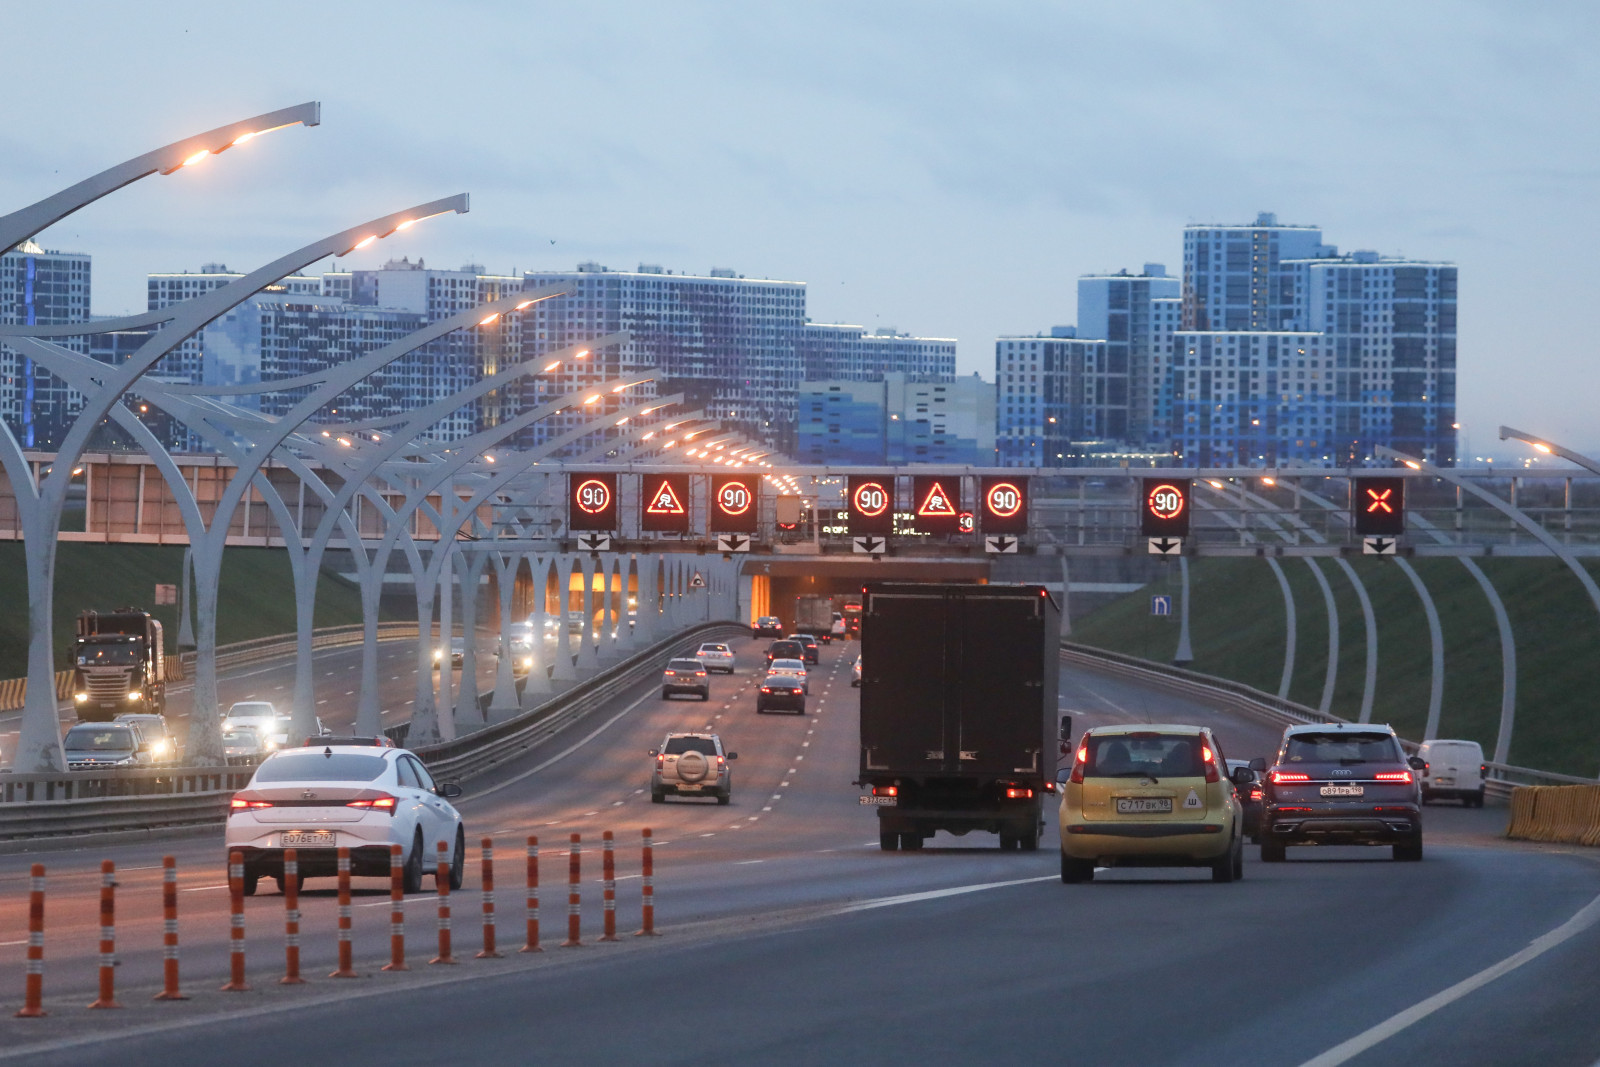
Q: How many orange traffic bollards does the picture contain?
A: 13